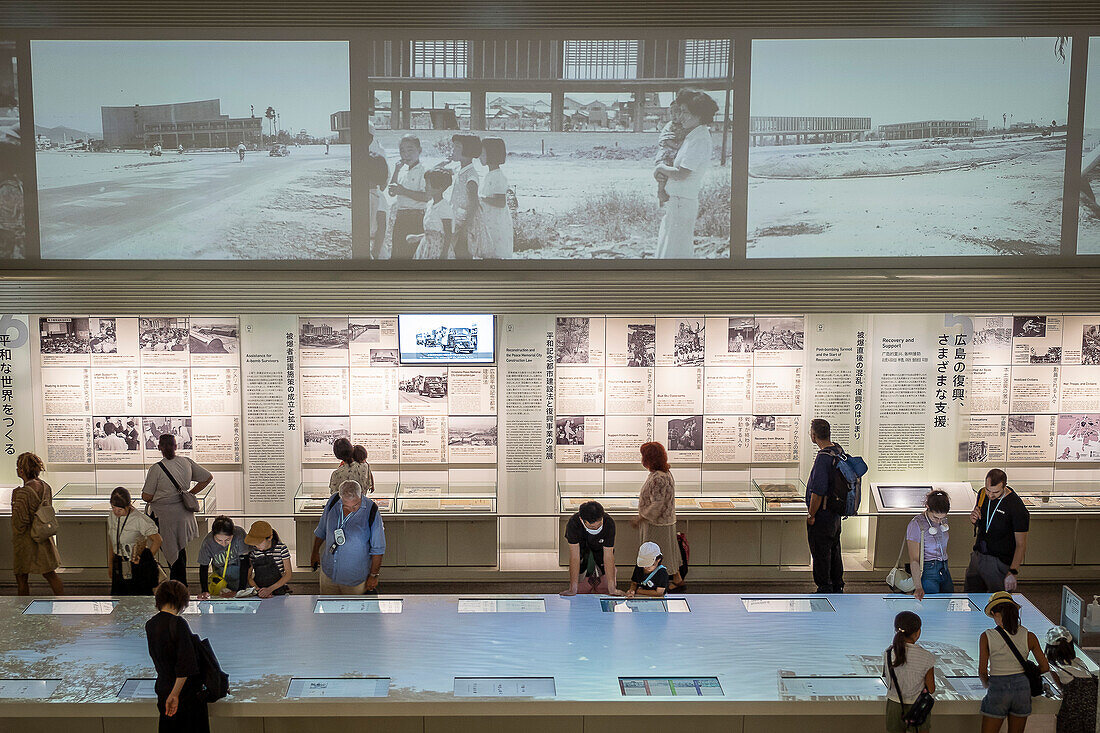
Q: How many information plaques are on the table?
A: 14